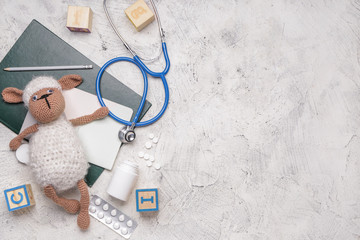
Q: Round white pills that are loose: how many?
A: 8